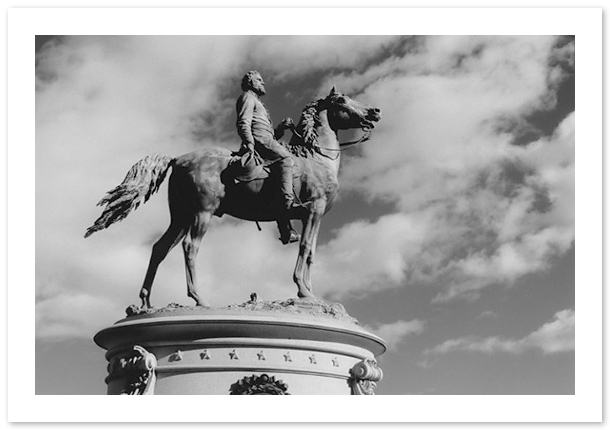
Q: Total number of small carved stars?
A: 7